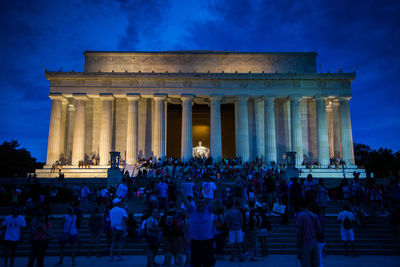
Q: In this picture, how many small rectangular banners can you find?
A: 0